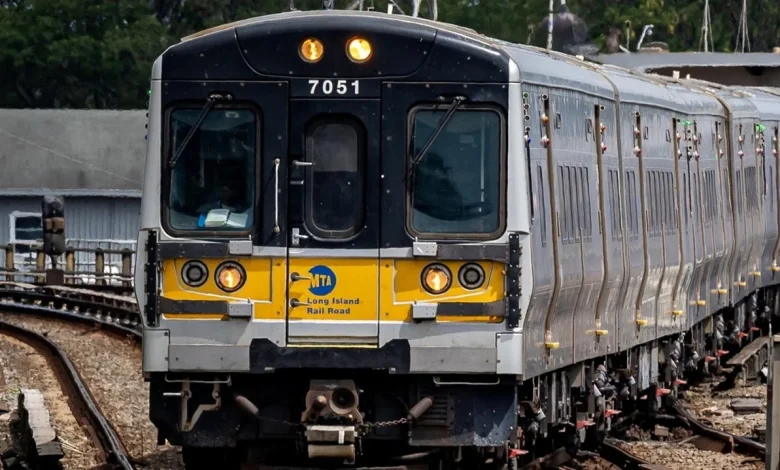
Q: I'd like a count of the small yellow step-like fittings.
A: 9